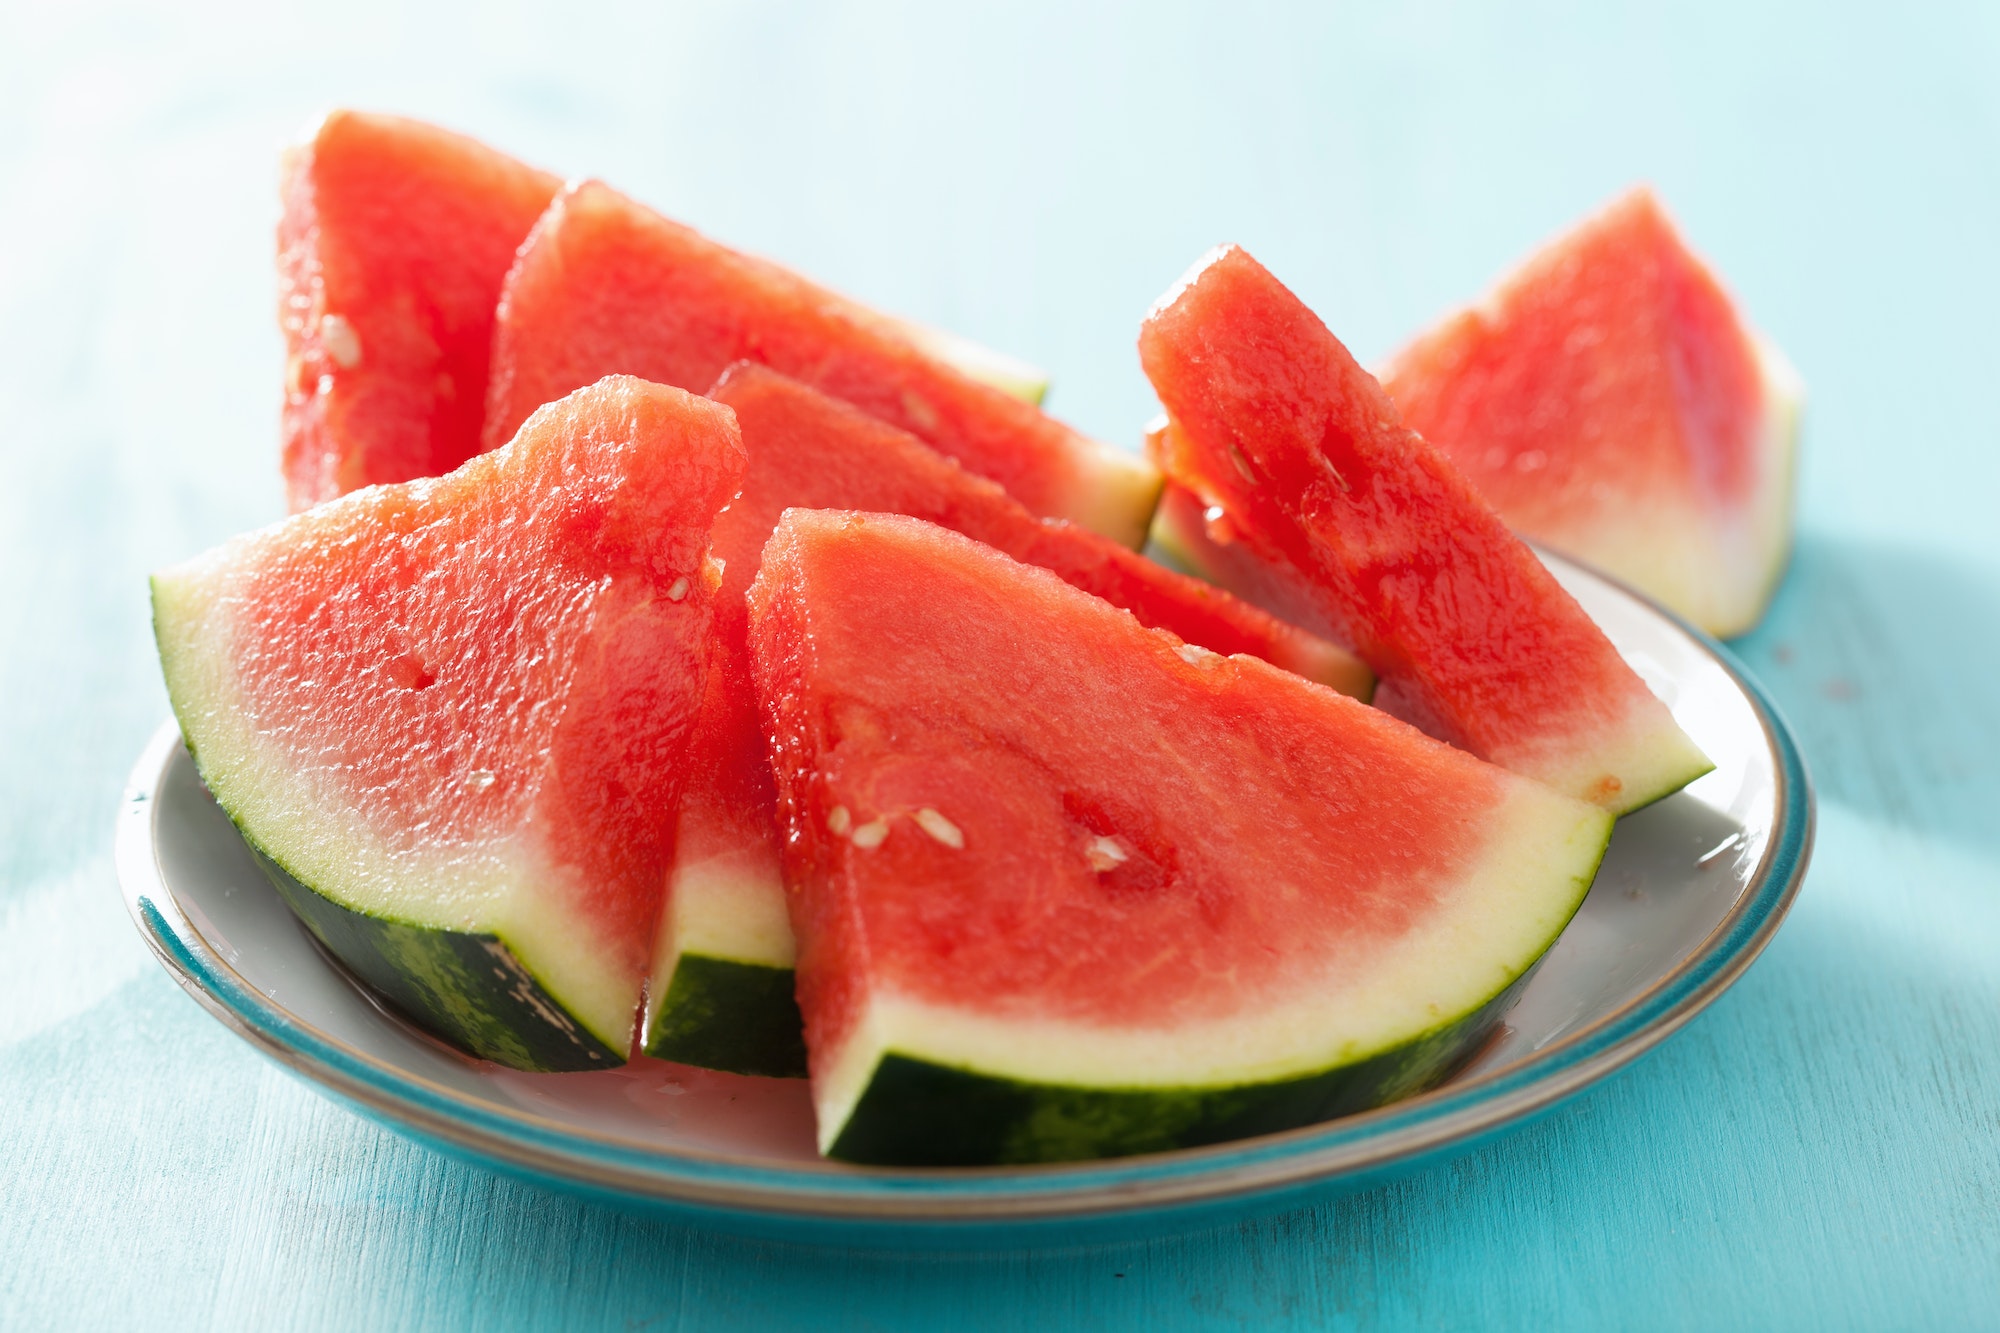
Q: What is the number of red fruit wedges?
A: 7